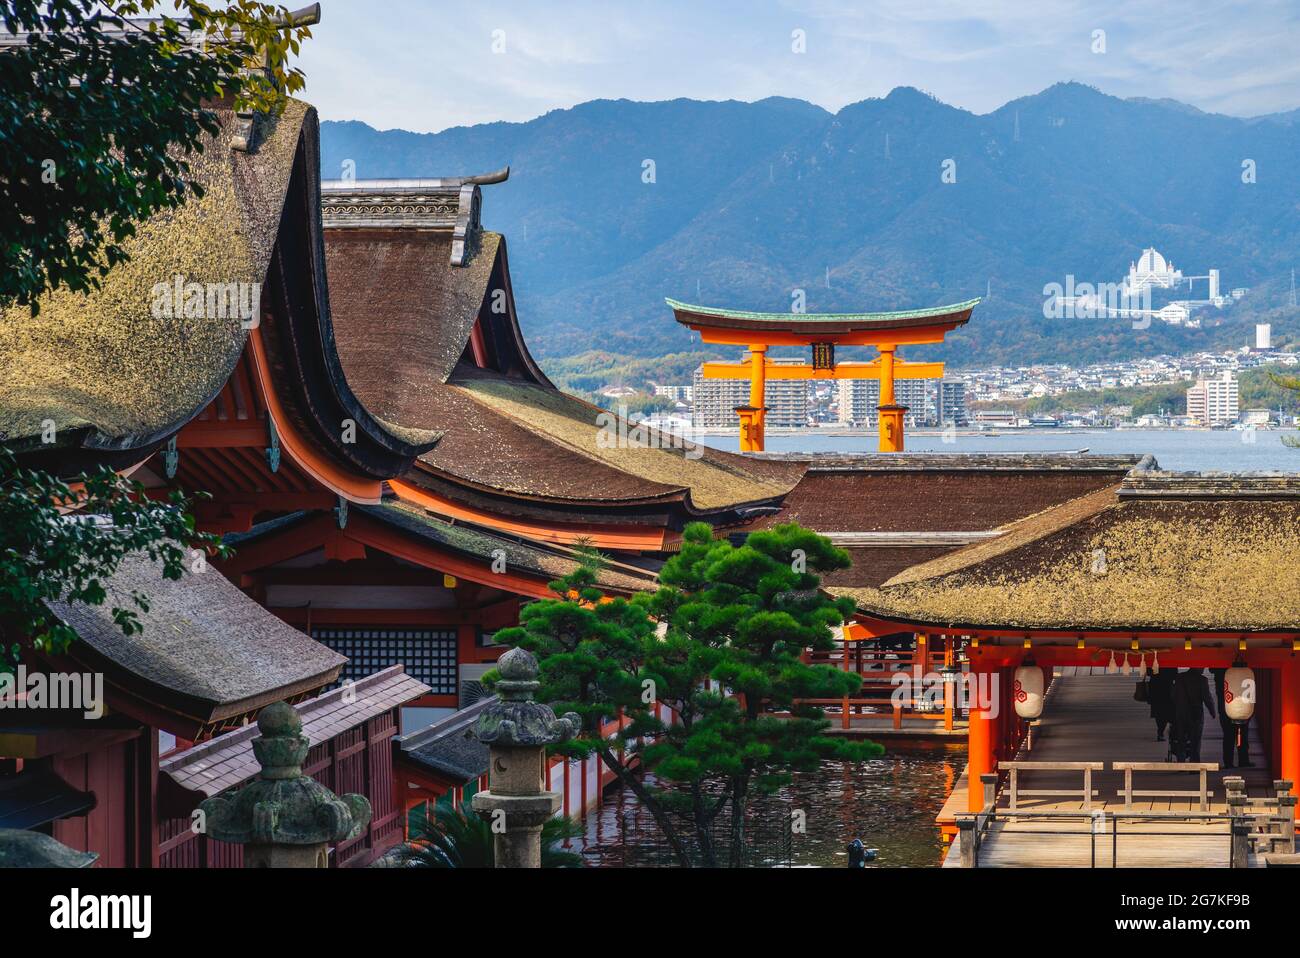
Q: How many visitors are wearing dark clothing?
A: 3